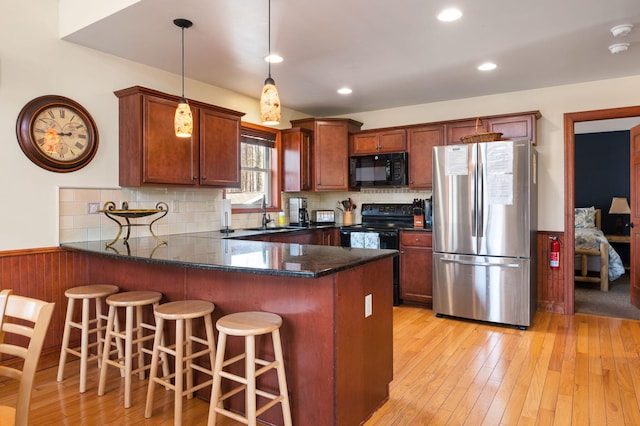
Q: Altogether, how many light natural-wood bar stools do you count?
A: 4